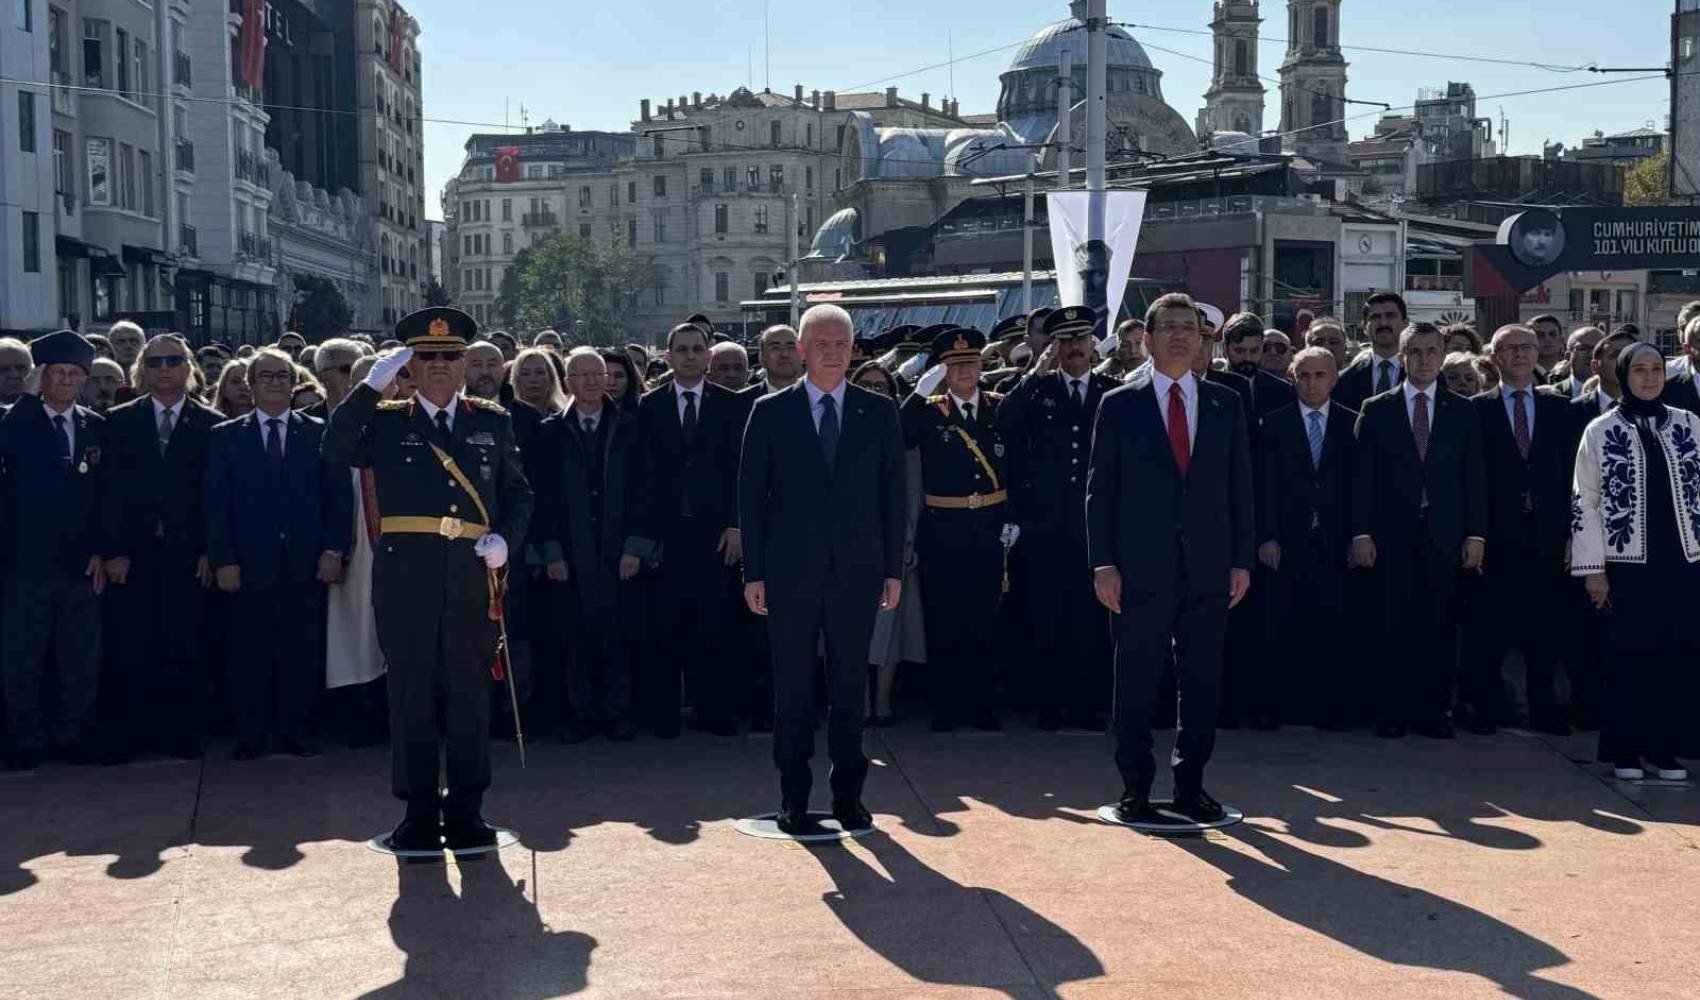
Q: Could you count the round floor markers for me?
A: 3